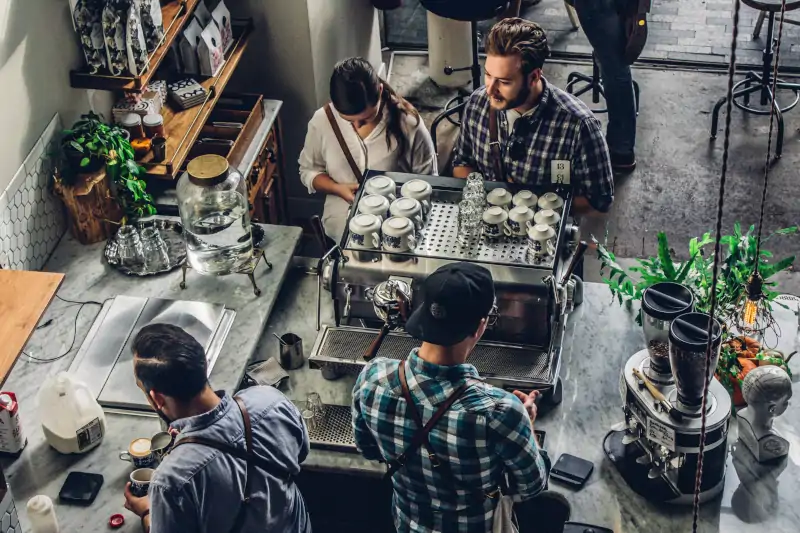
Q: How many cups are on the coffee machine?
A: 13